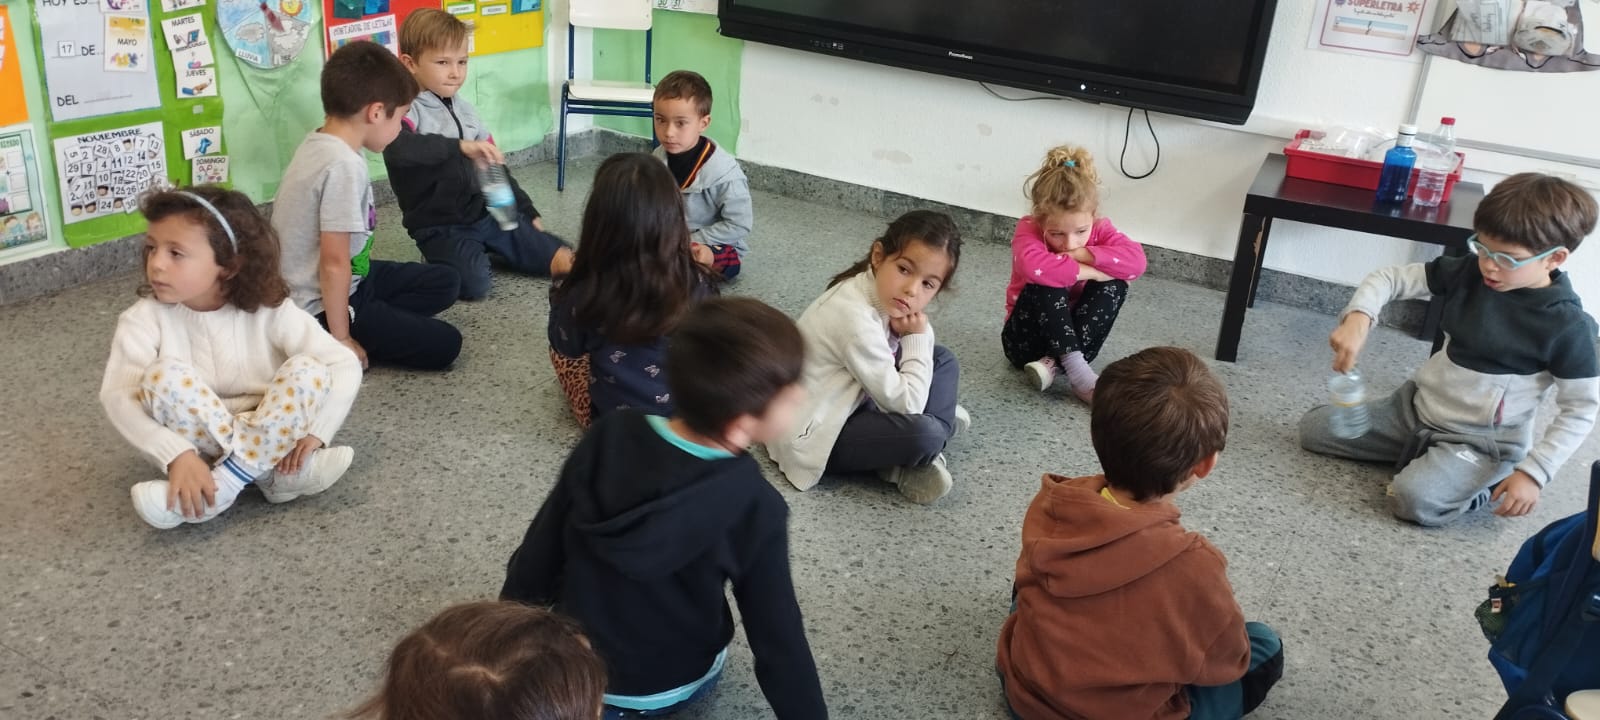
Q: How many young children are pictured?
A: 11